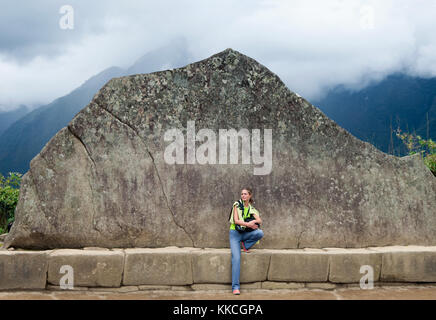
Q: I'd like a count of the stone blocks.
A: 7